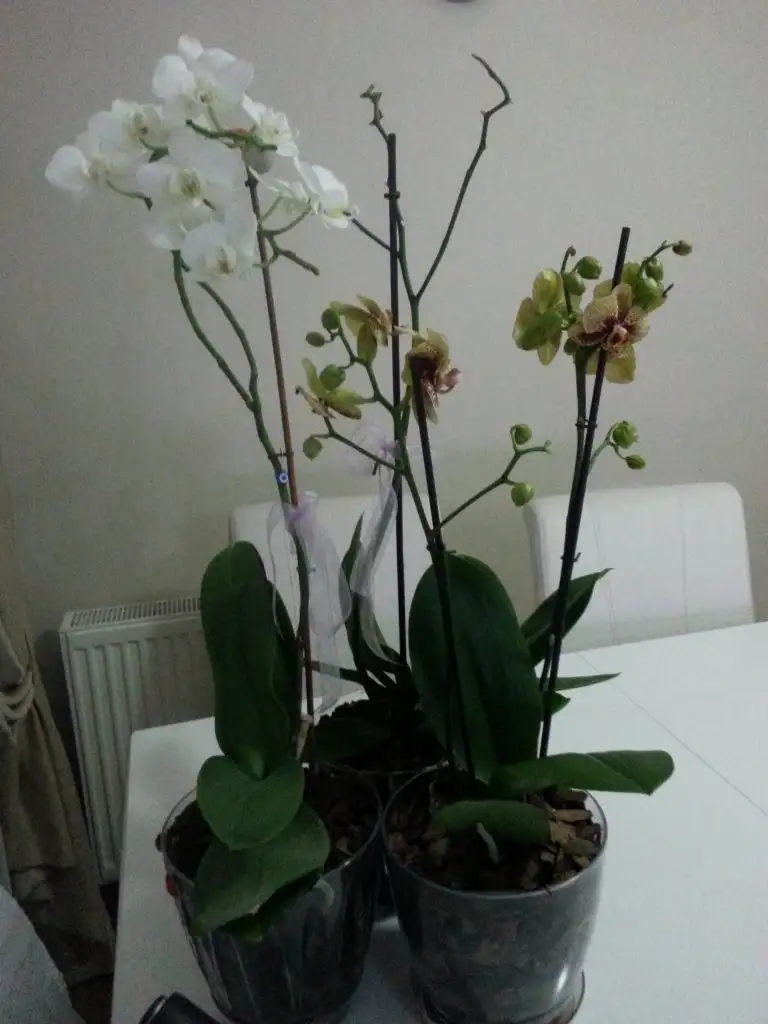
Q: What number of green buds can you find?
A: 13